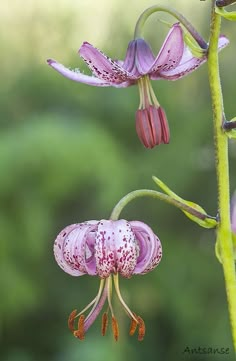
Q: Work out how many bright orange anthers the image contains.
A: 6